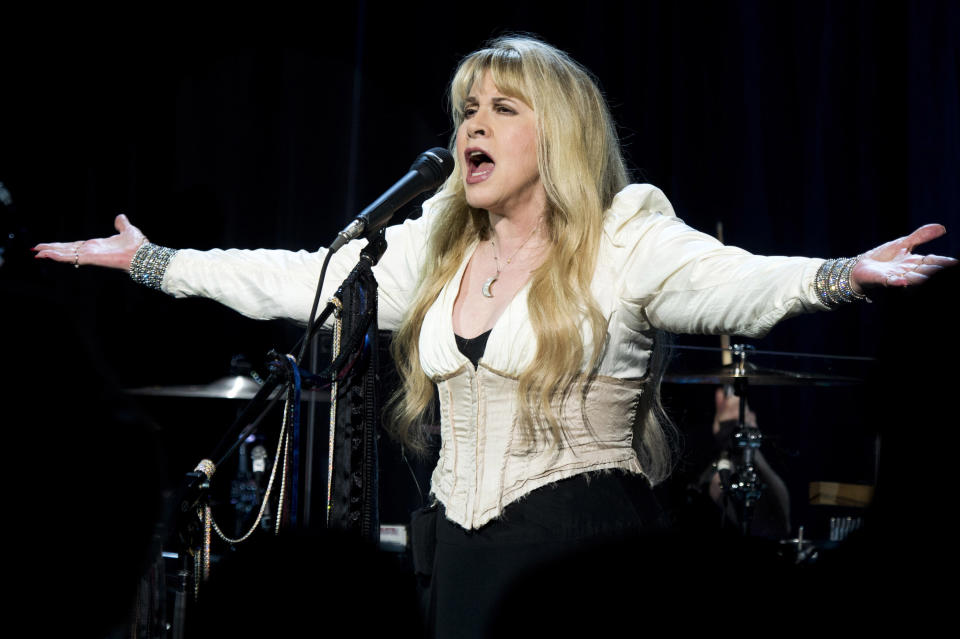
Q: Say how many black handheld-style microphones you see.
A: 1